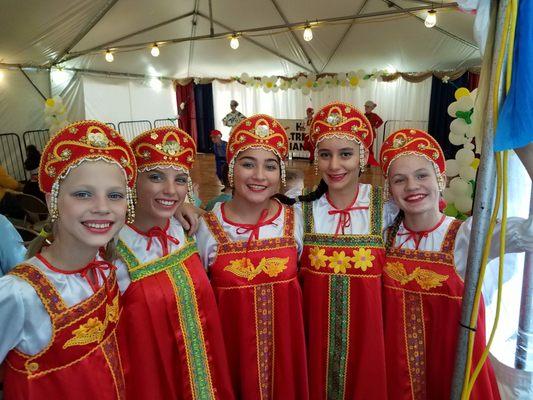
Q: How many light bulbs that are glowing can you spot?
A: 5